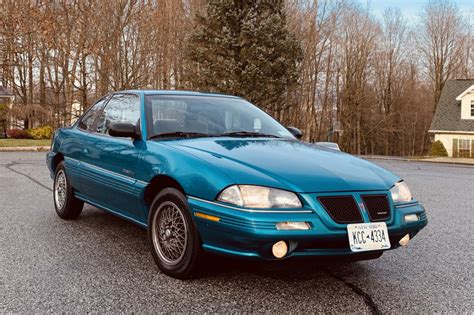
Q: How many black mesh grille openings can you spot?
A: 2